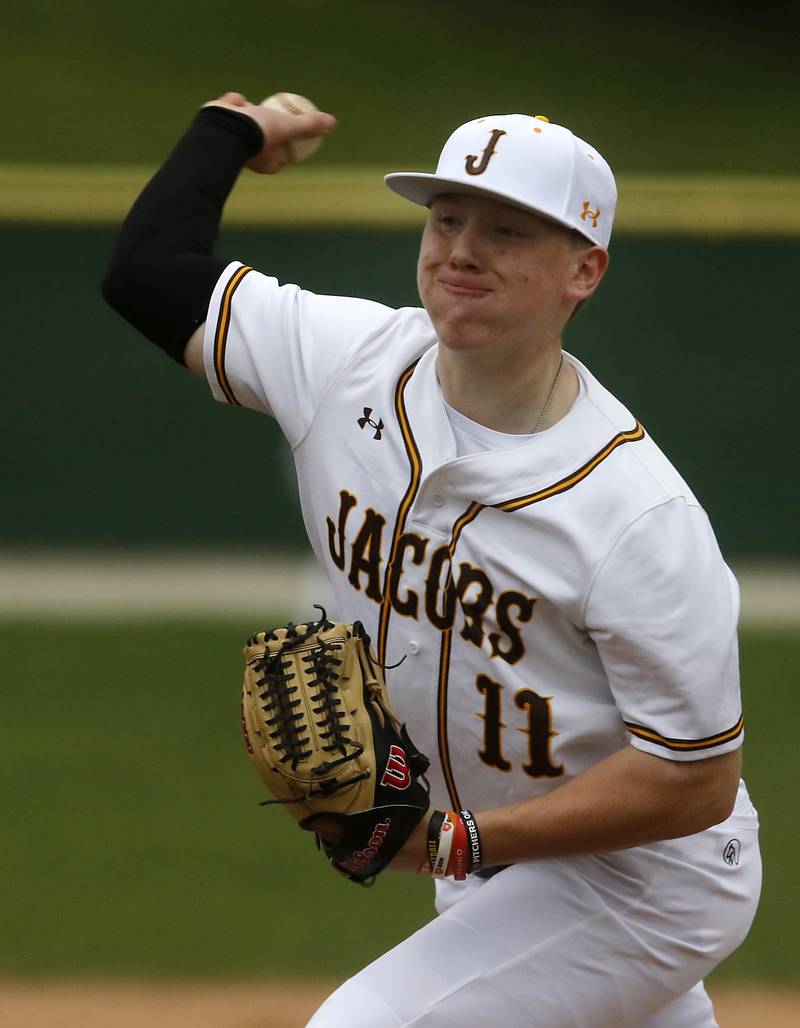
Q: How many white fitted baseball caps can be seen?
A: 1